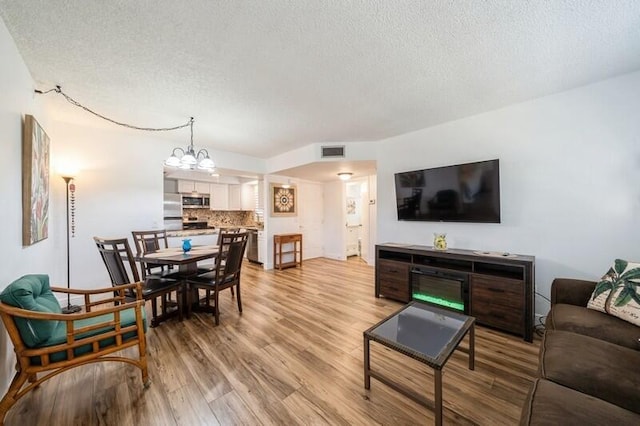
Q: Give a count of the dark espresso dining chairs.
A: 4